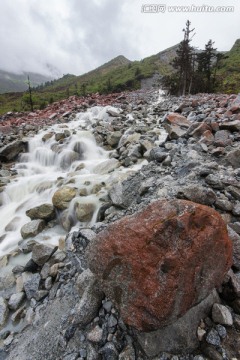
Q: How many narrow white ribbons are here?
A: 0